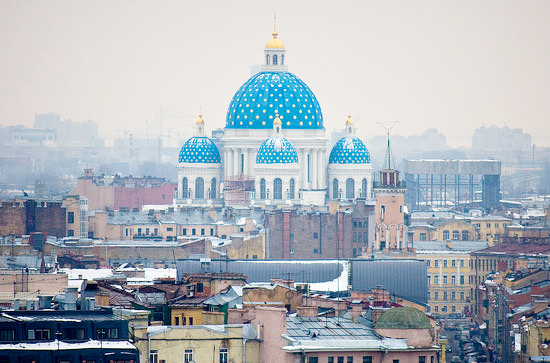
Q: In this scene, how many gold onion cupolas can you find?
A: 4